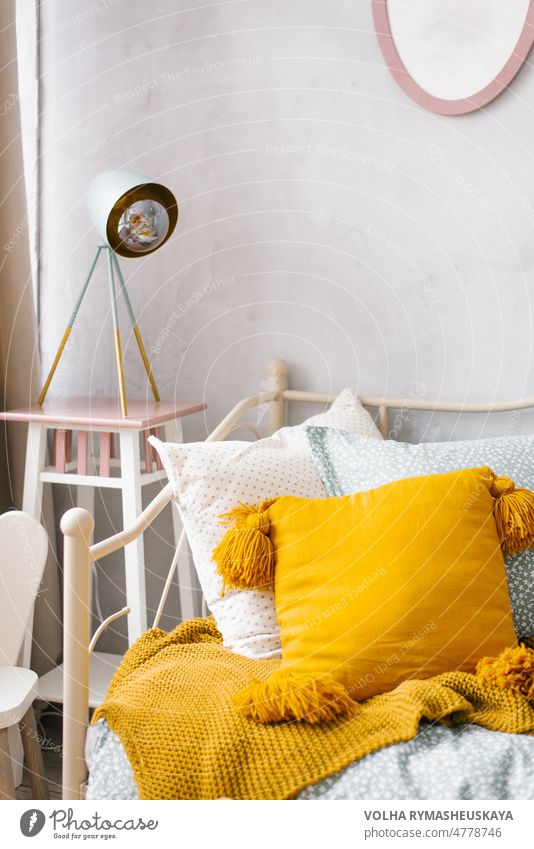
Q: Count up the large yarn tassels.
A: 4